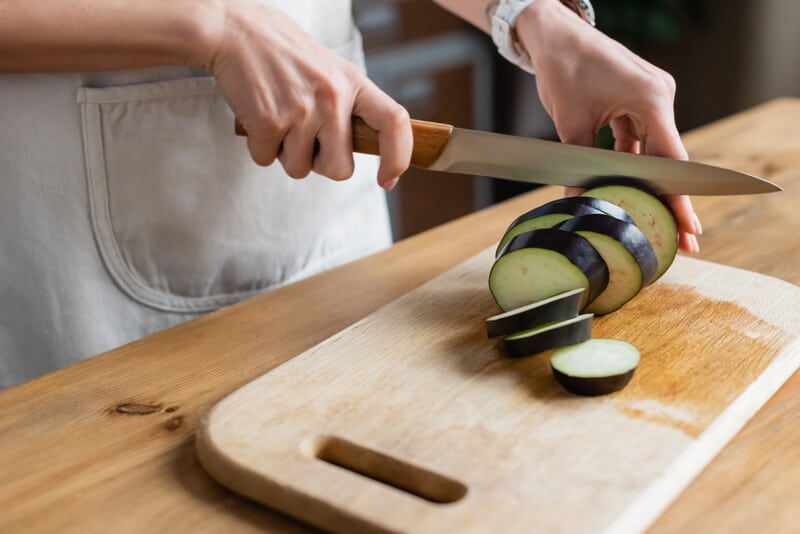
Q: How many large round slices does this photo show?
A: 4